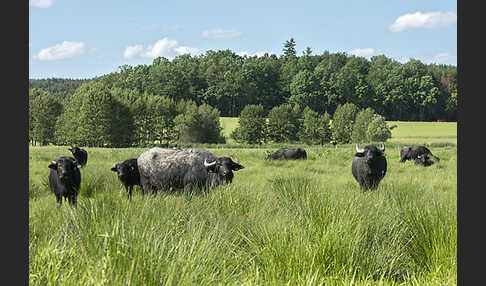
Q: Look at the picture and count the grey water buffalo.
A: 1